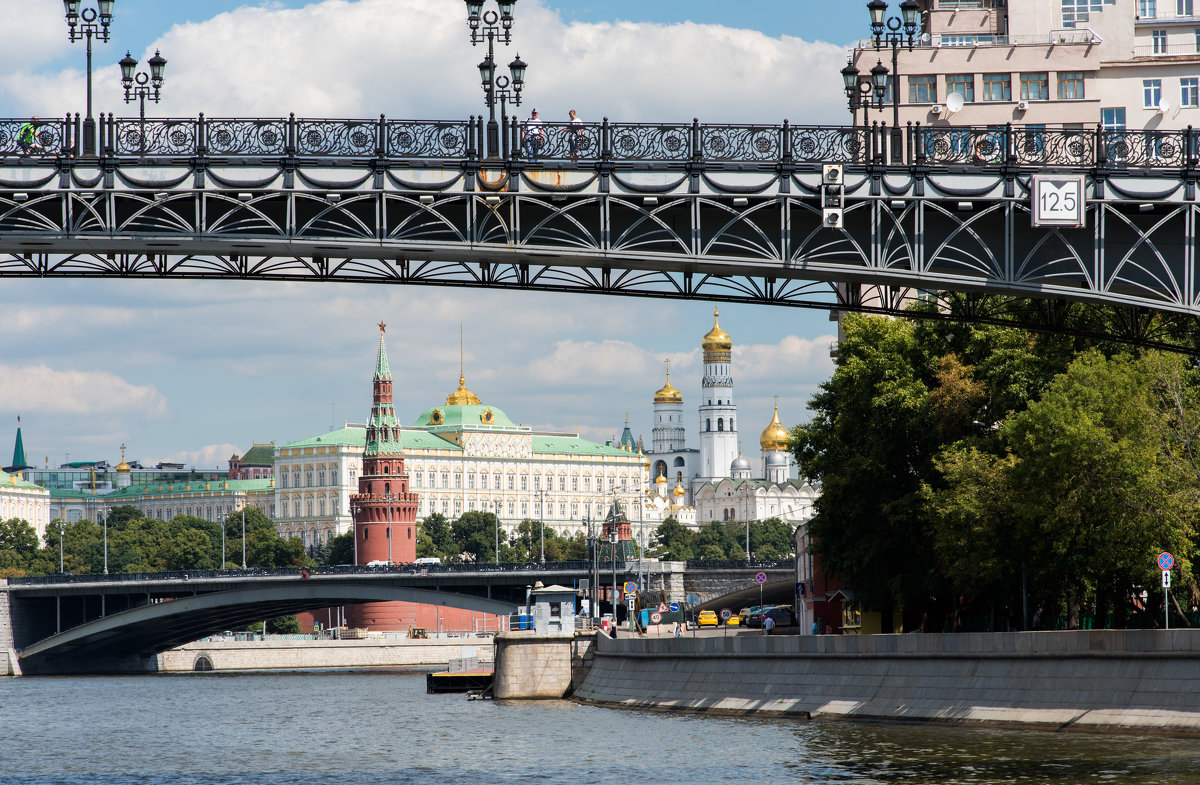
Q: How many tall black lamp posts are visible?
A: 6